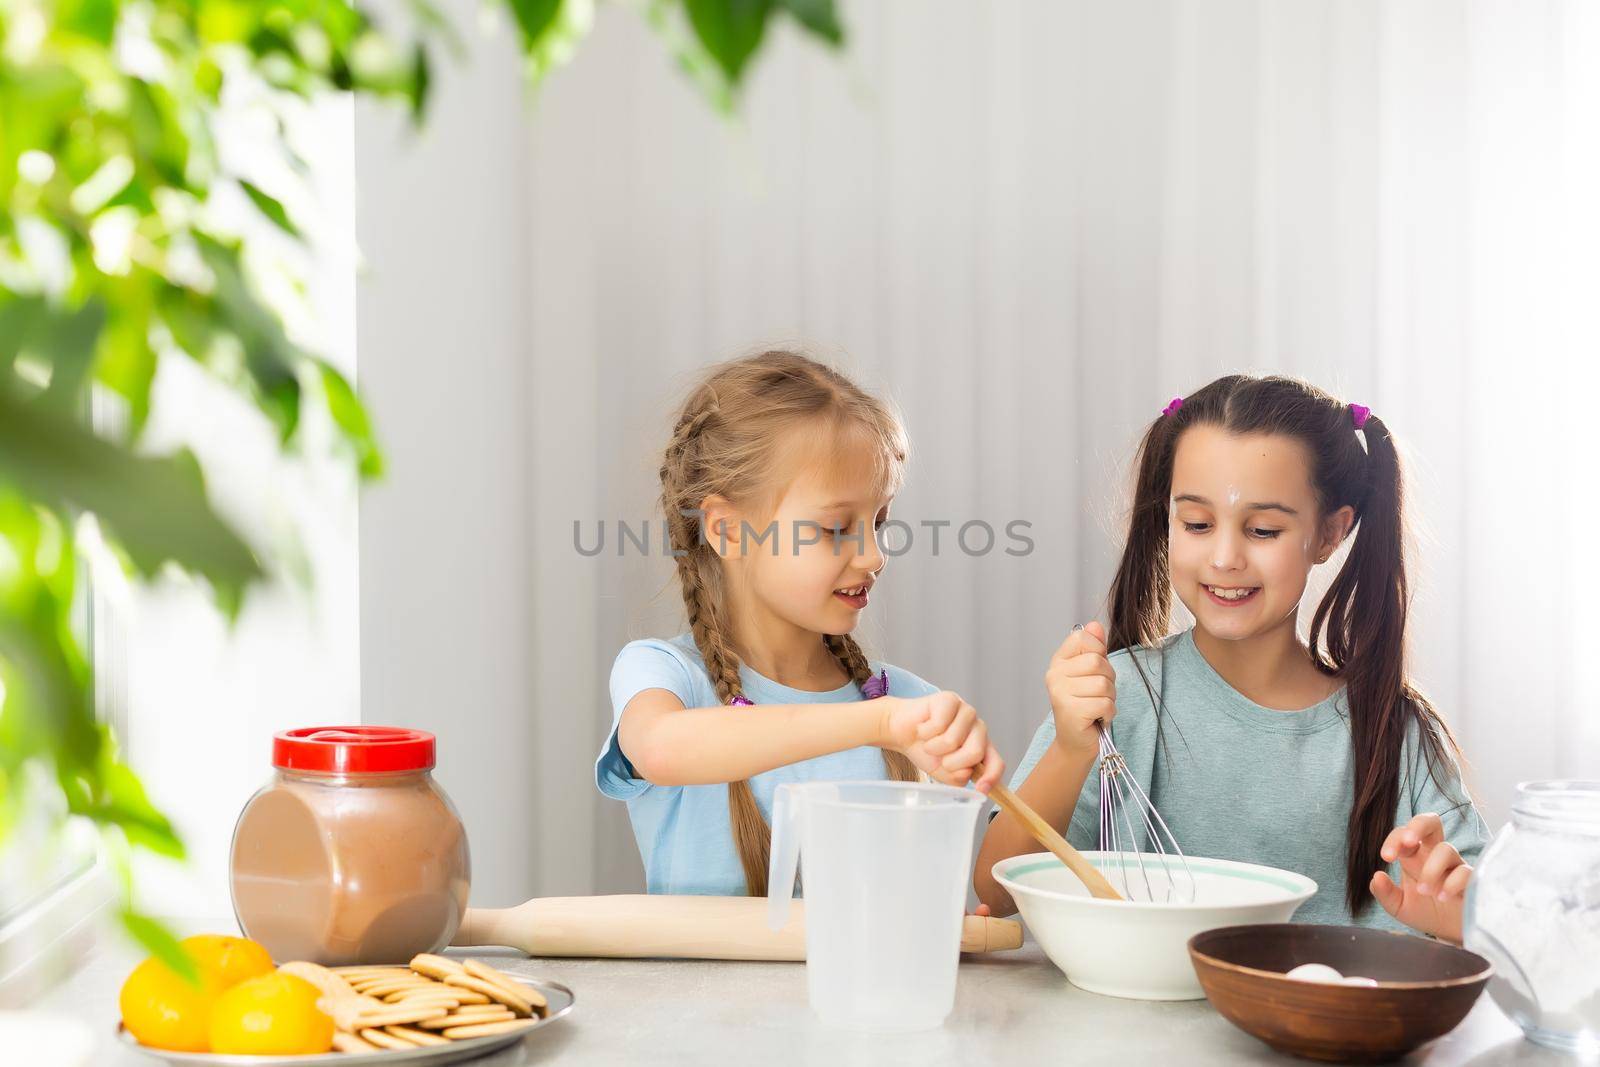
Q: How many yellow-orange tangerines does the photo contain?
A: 3